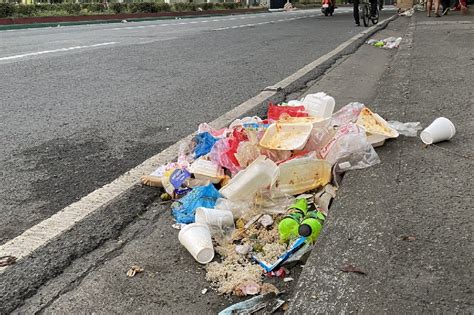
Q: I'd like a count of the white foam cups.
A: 3